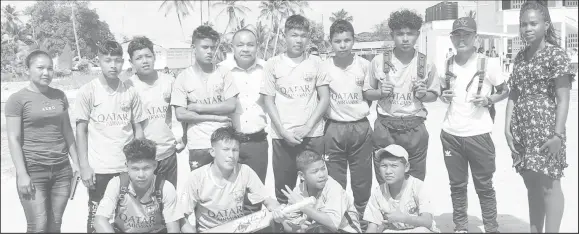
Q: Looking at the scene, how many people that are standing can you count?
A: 10